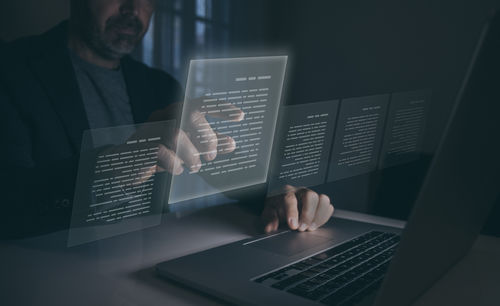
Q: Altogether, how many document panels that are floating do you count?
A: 5